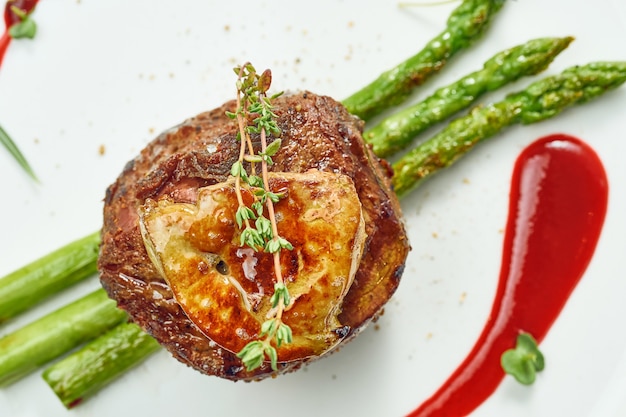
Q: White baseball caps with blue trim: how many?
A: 0